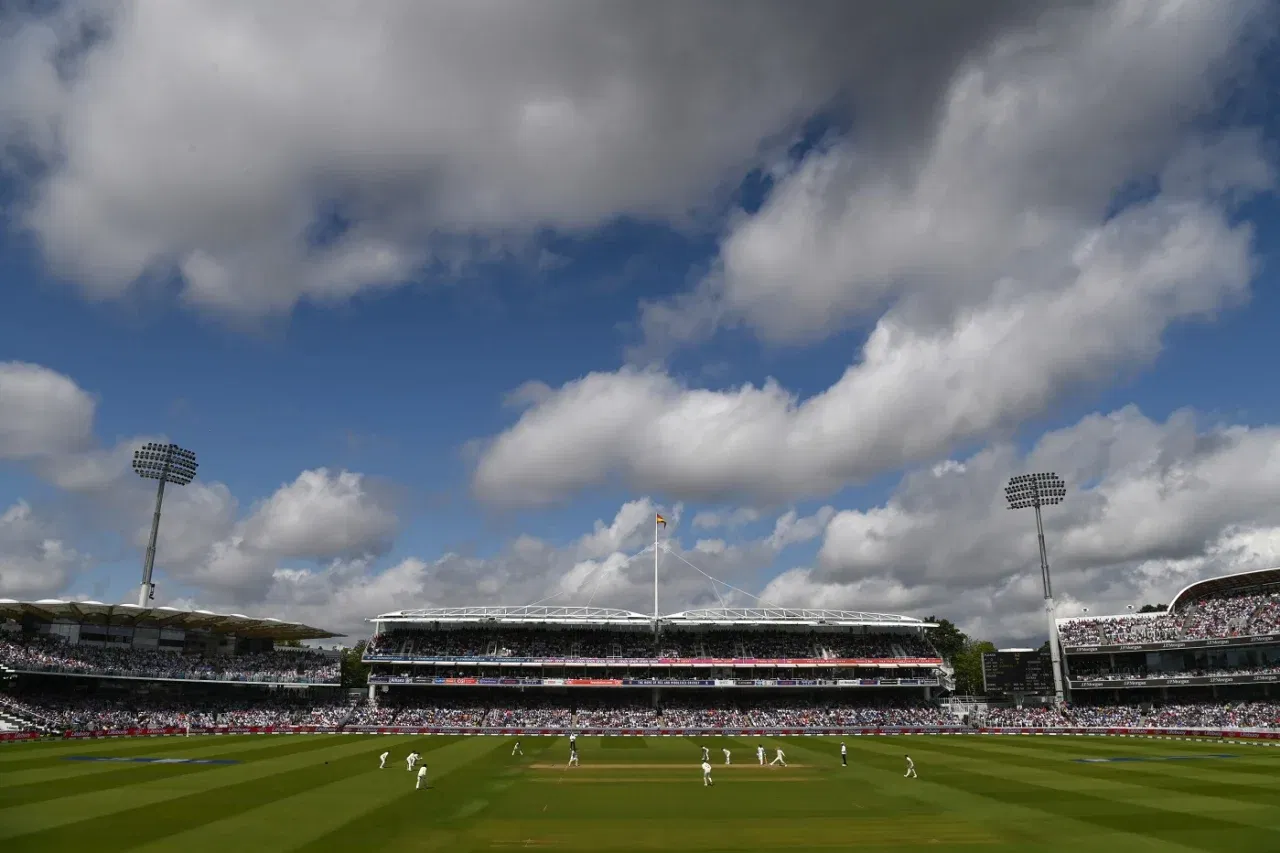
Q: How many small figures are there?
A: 14